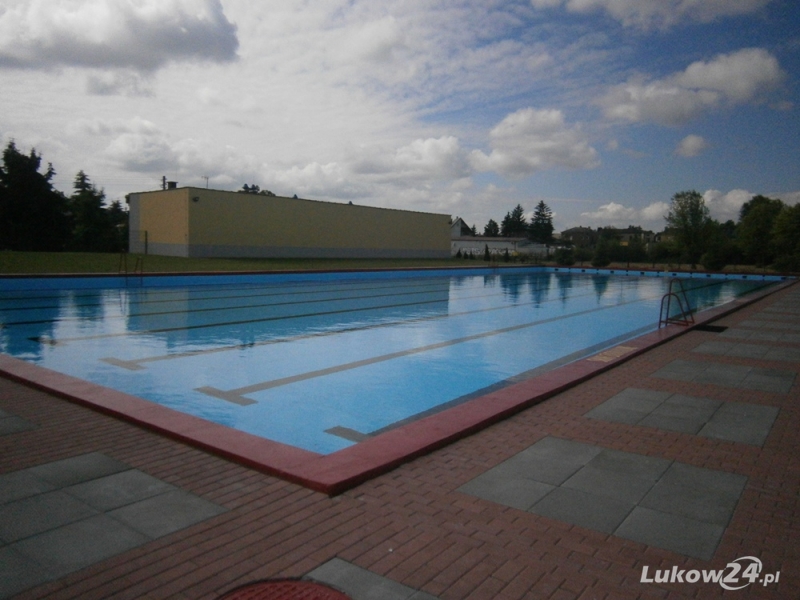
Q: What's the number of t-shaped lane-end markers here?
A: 4